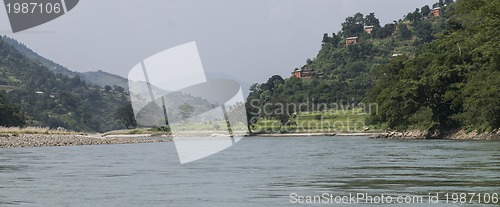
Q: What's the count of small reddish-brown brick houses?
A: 4